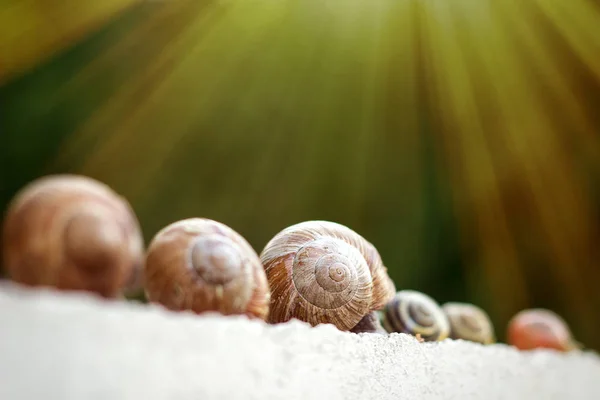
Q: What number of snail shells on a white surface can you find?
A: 6